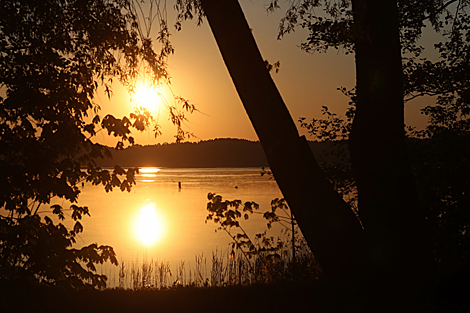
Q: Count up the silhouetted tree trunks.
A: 2